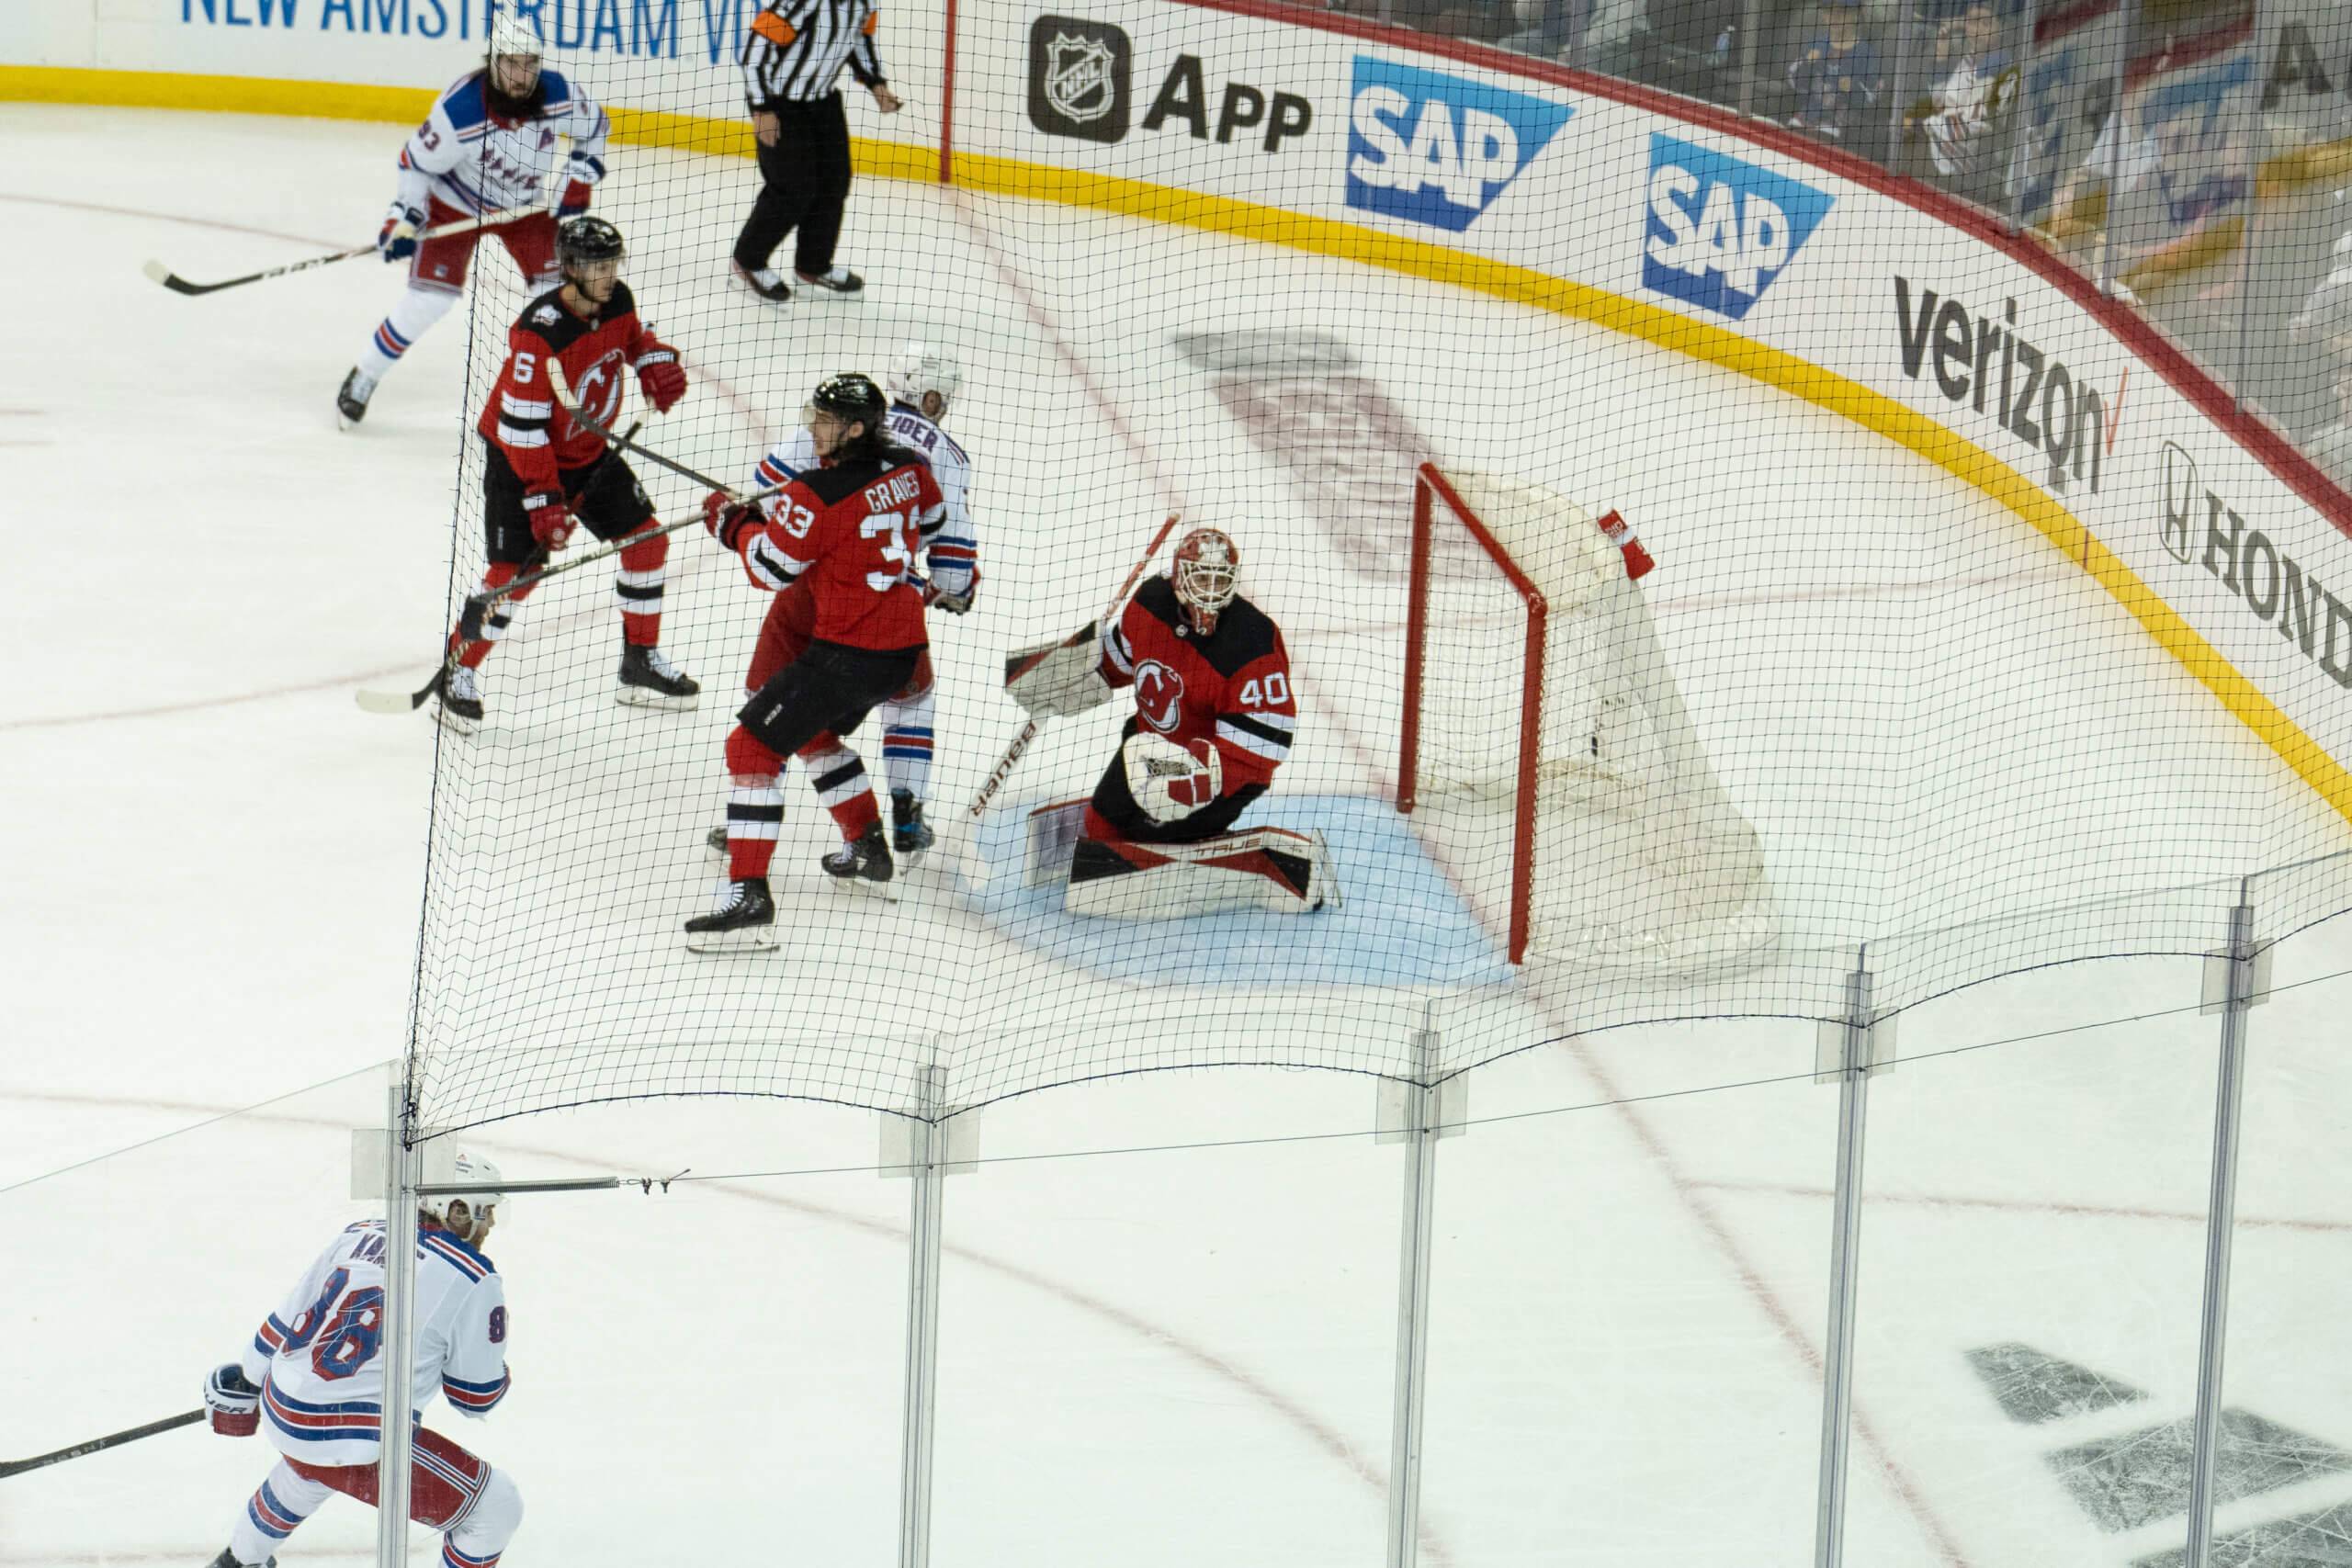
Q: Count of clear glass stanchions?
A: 5